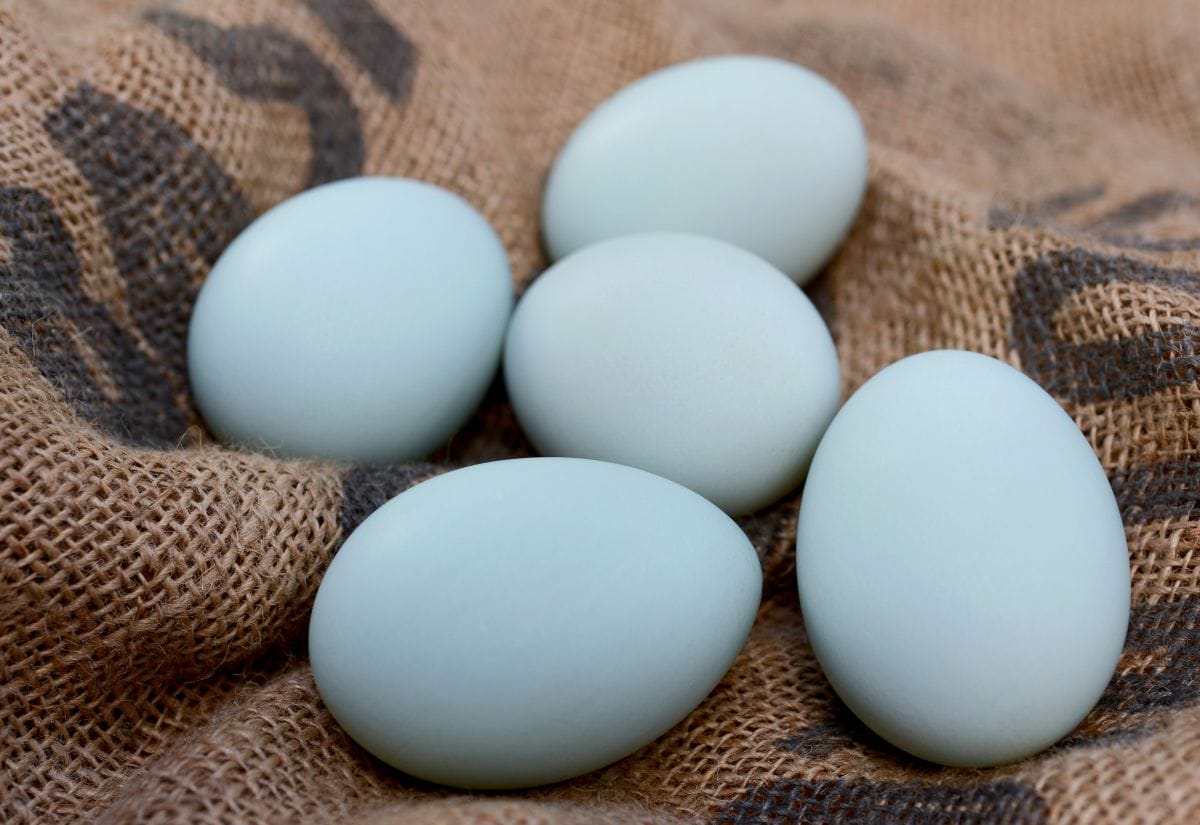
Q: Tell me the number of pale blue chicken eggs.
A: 5